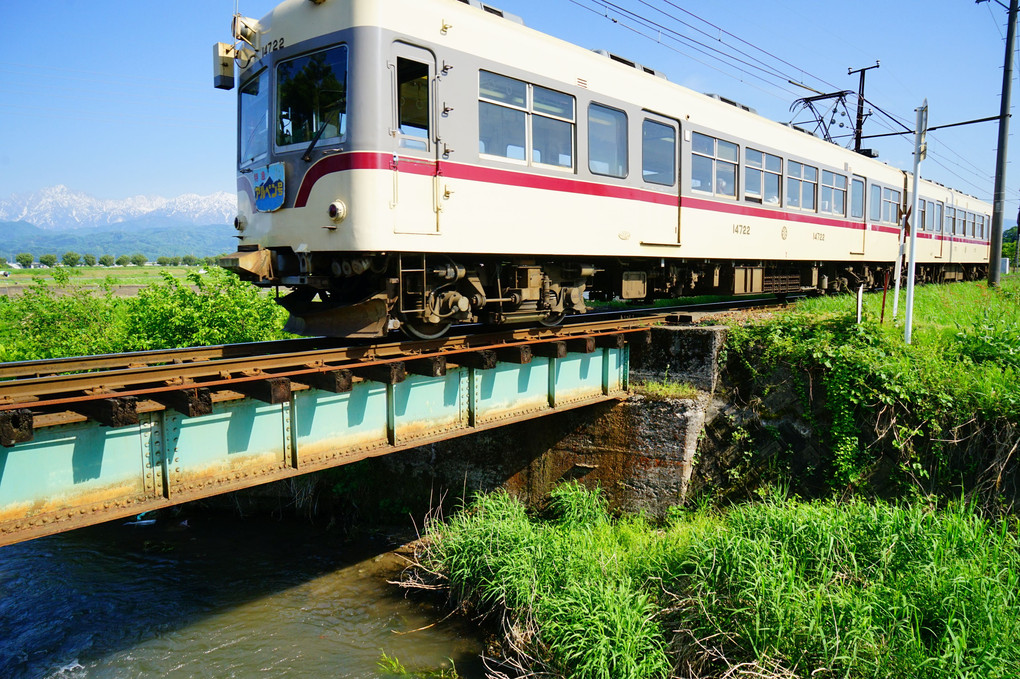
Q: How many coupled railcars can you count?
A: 2